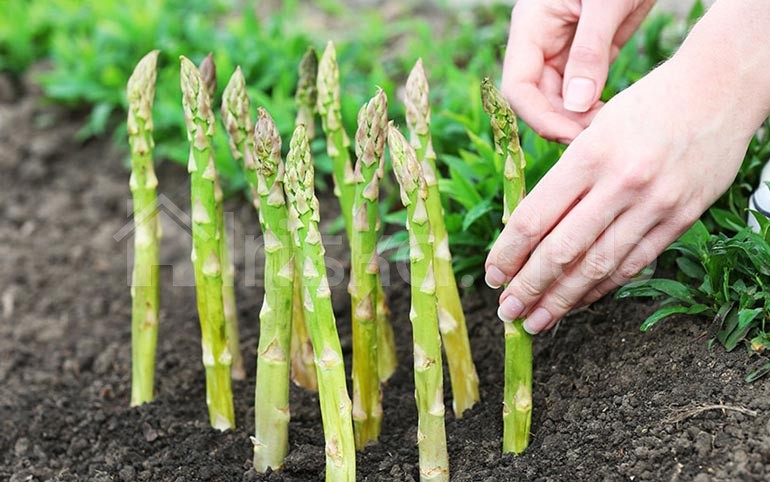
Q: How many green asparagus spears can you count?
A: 12